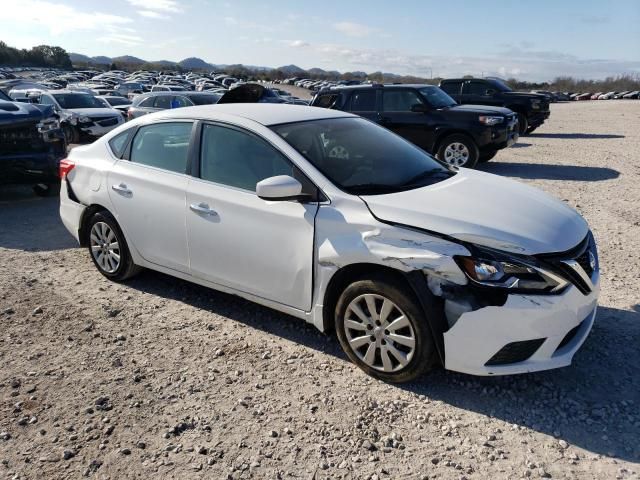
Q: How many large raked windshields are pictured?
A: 1